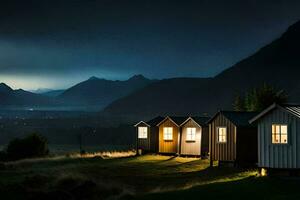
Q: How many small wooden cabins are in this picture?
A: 5